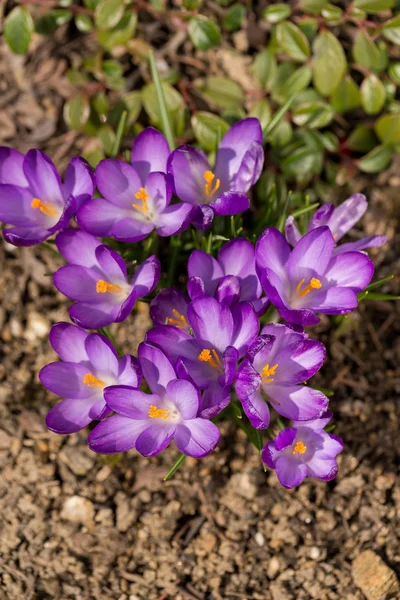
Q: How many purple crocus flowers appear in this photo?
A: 13